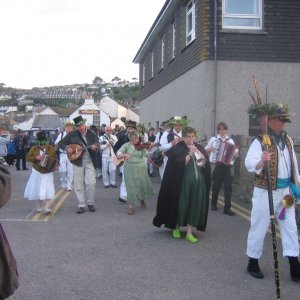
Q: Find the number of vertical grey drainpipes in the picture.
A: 1